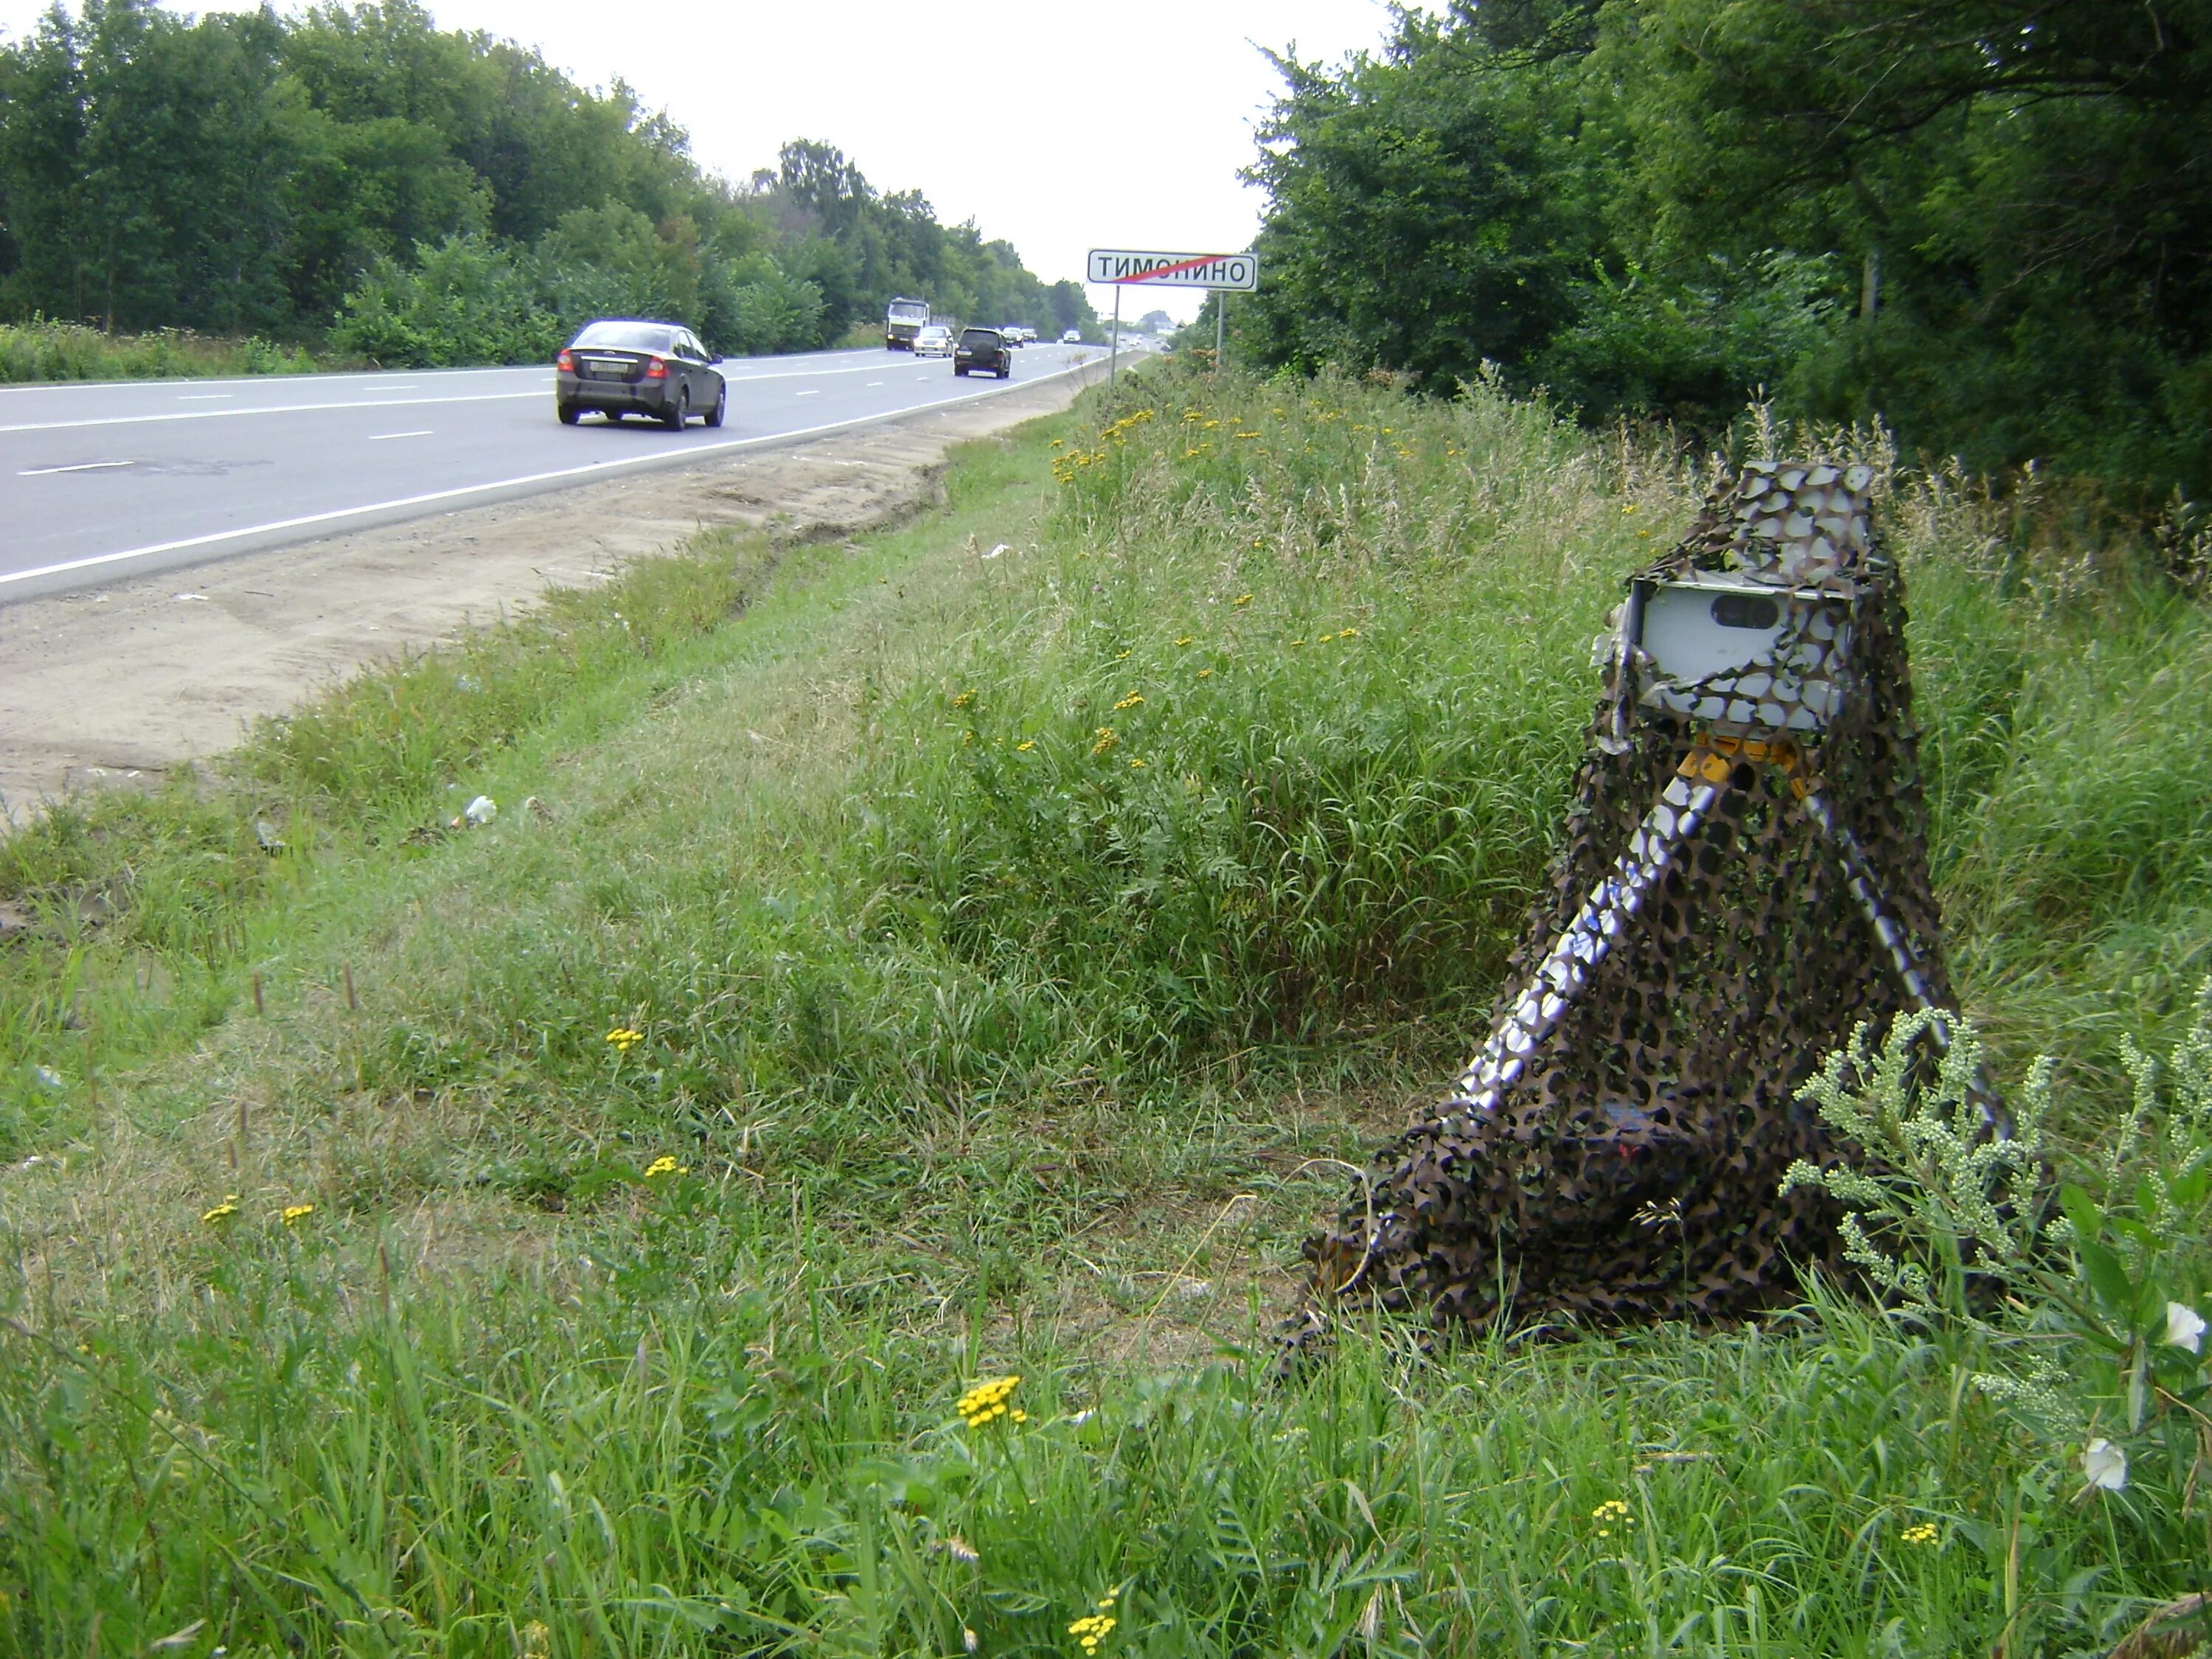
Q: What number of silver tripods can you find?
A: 1